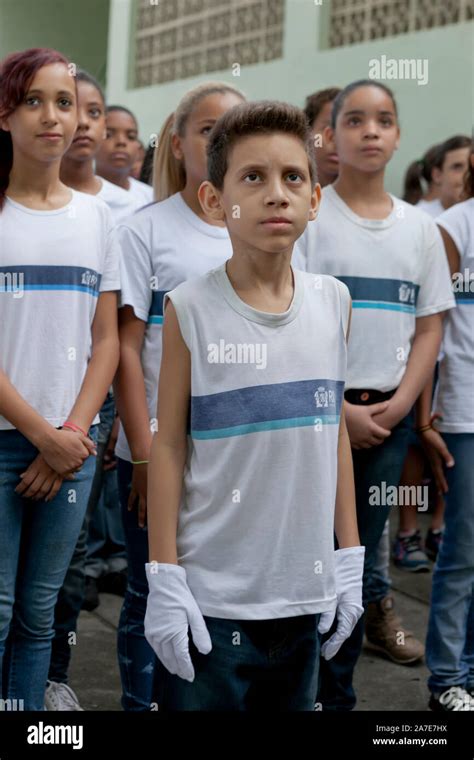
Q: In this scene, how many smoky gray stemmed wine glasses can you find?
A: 0